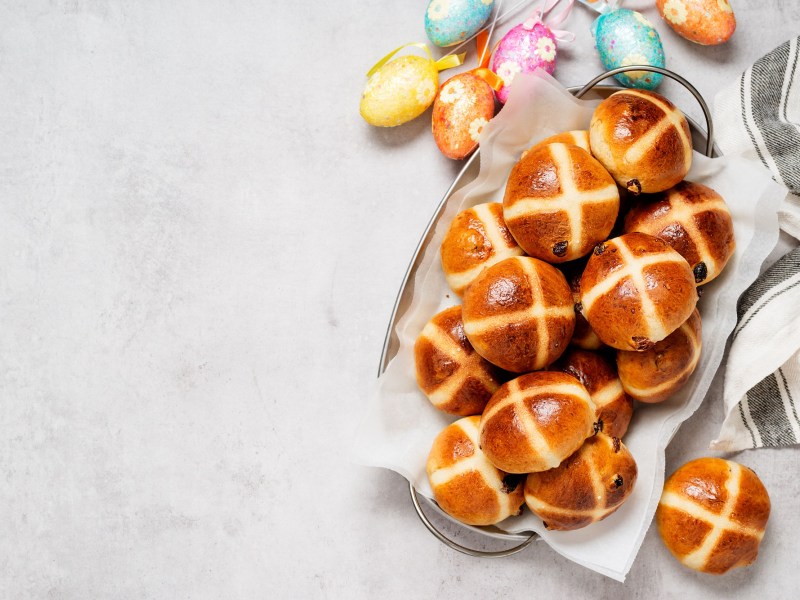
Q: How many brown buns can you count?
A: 15